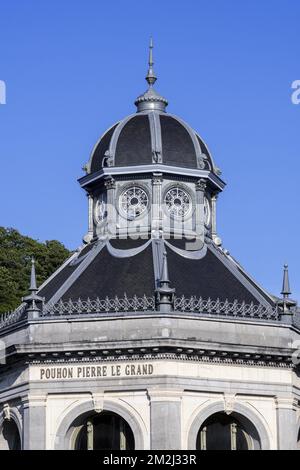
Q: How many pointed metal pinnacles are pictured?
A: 4